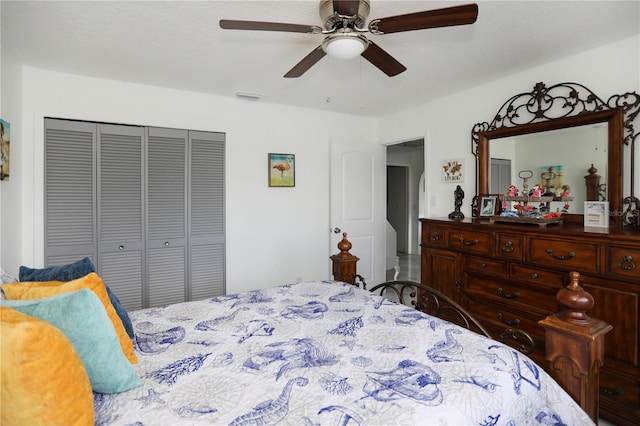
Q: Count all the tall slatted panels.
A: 4